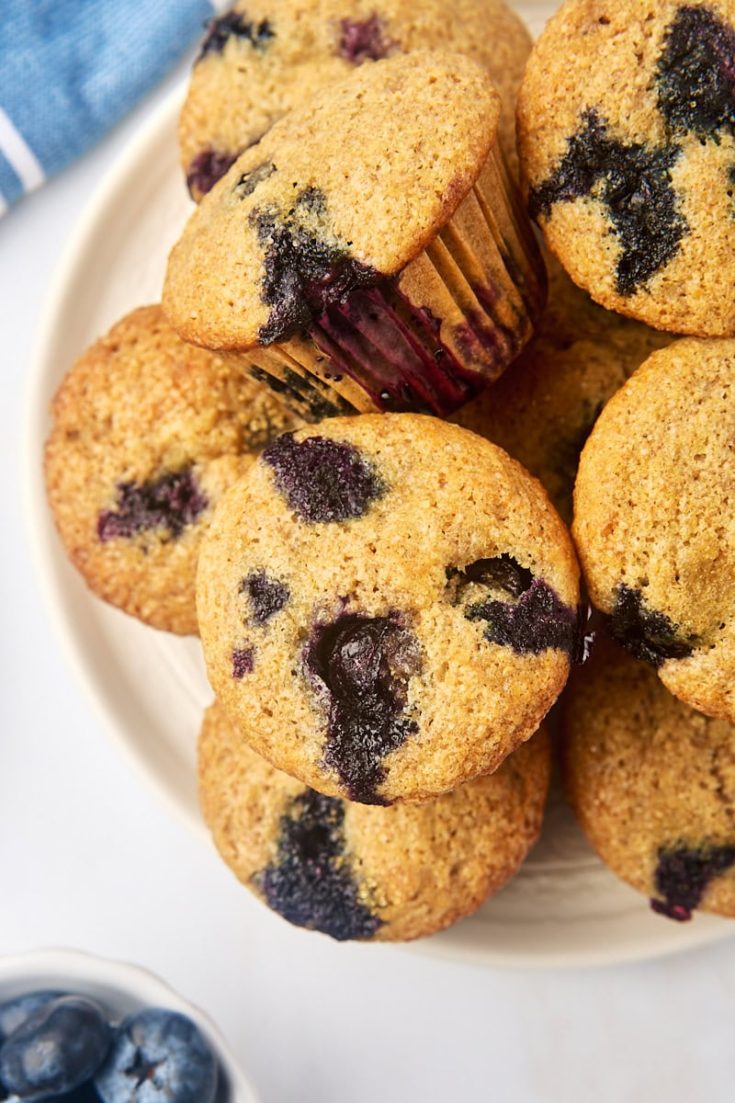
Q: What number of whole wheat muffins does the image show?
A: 9